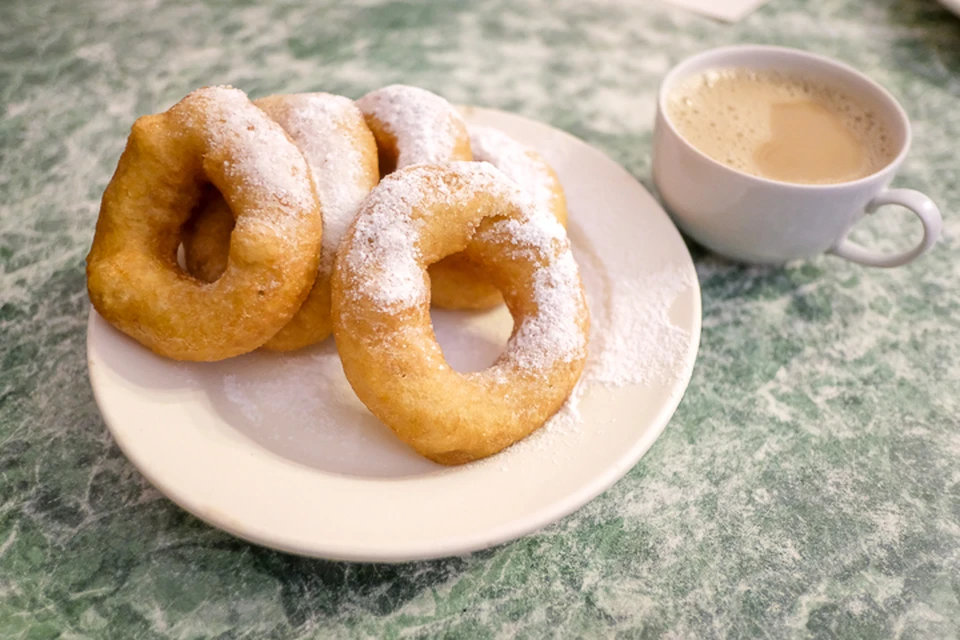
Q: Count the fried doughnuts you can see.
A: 5